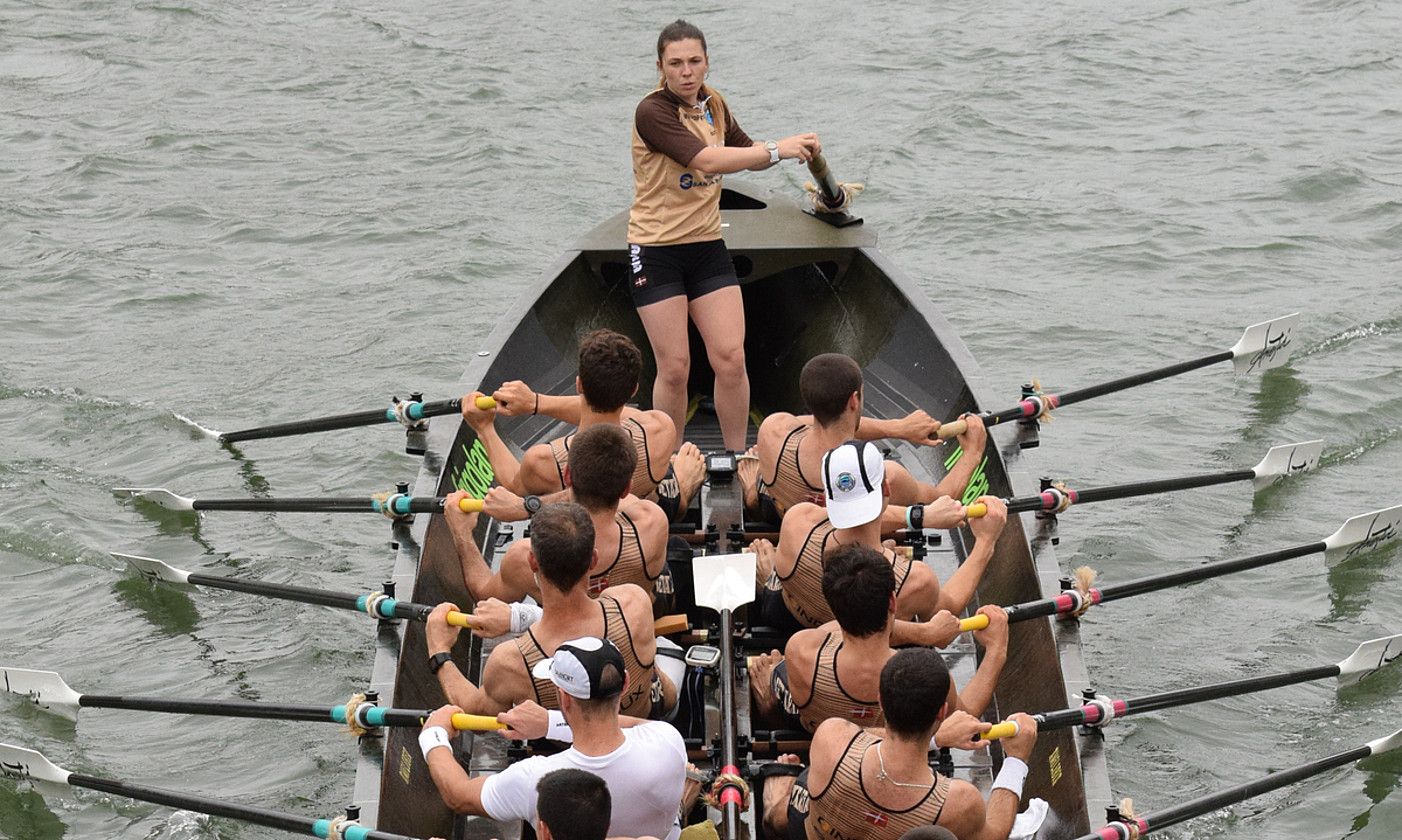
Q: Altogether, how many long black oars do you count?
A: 11